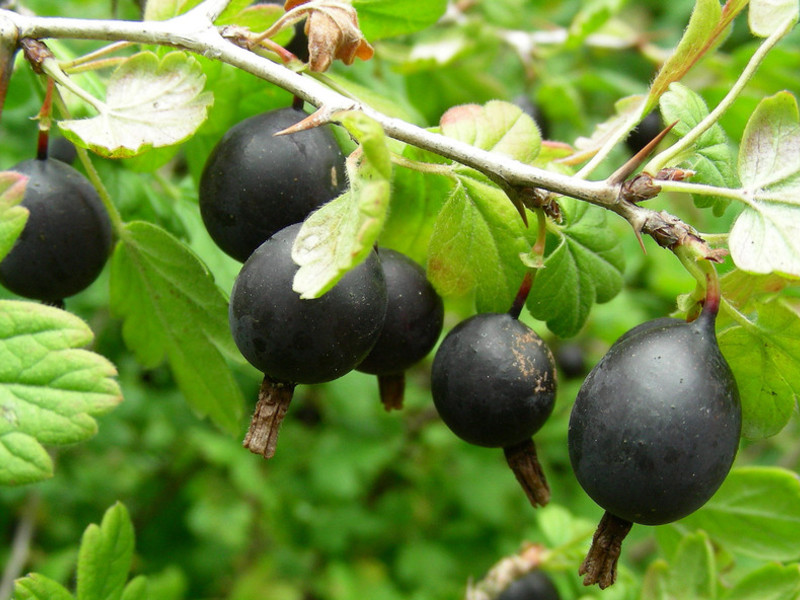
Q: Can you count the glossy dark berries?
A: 6